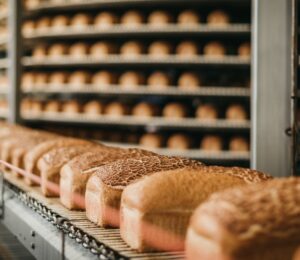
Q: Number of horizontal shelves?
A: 6